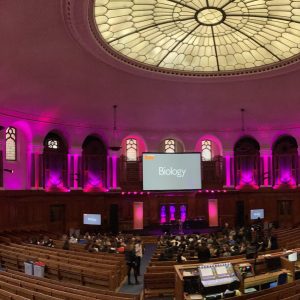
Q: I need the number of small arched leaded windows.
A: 5